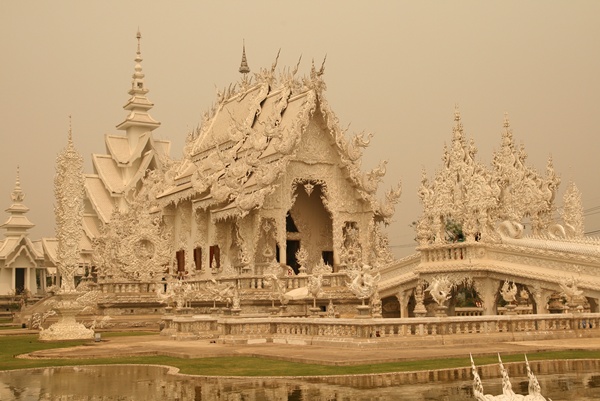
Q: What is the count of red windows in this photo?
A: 3